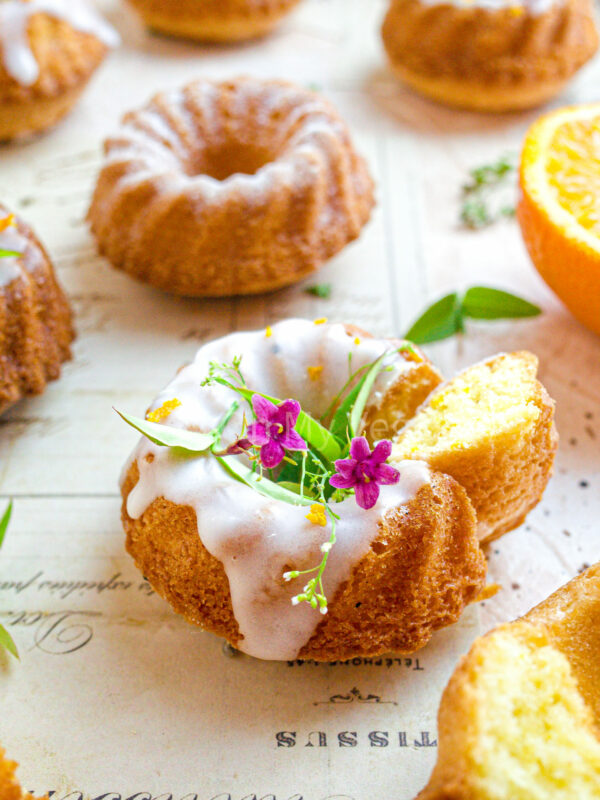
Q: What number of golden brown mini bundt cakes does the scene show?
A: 7